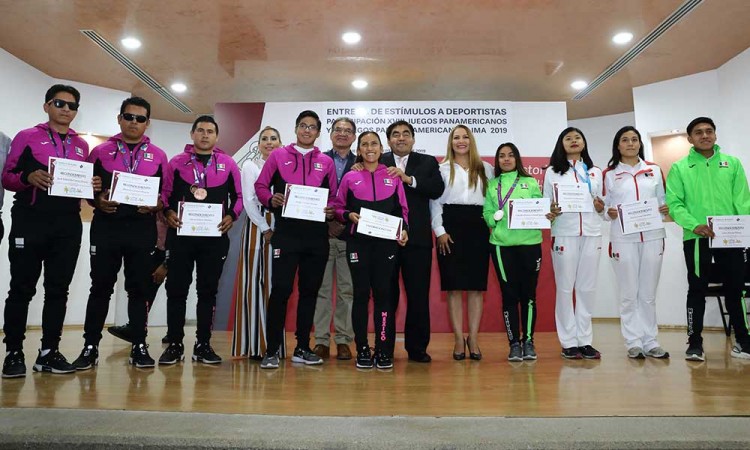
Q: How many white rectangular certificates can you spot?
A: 9